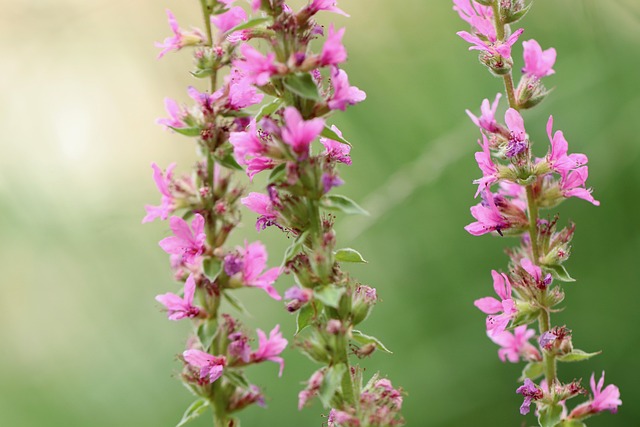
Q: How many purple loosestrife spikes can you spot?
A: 3